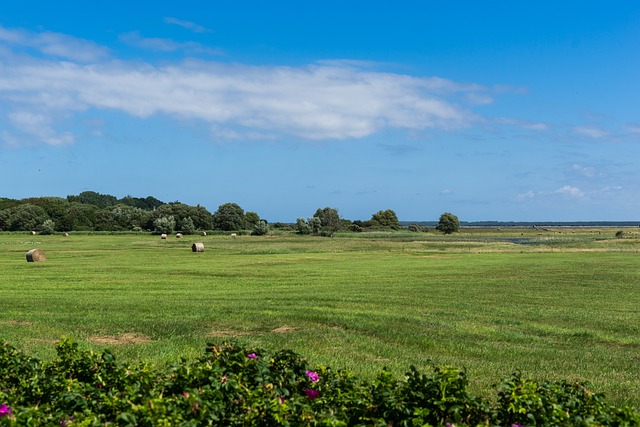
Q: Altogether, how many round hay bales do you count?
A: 8